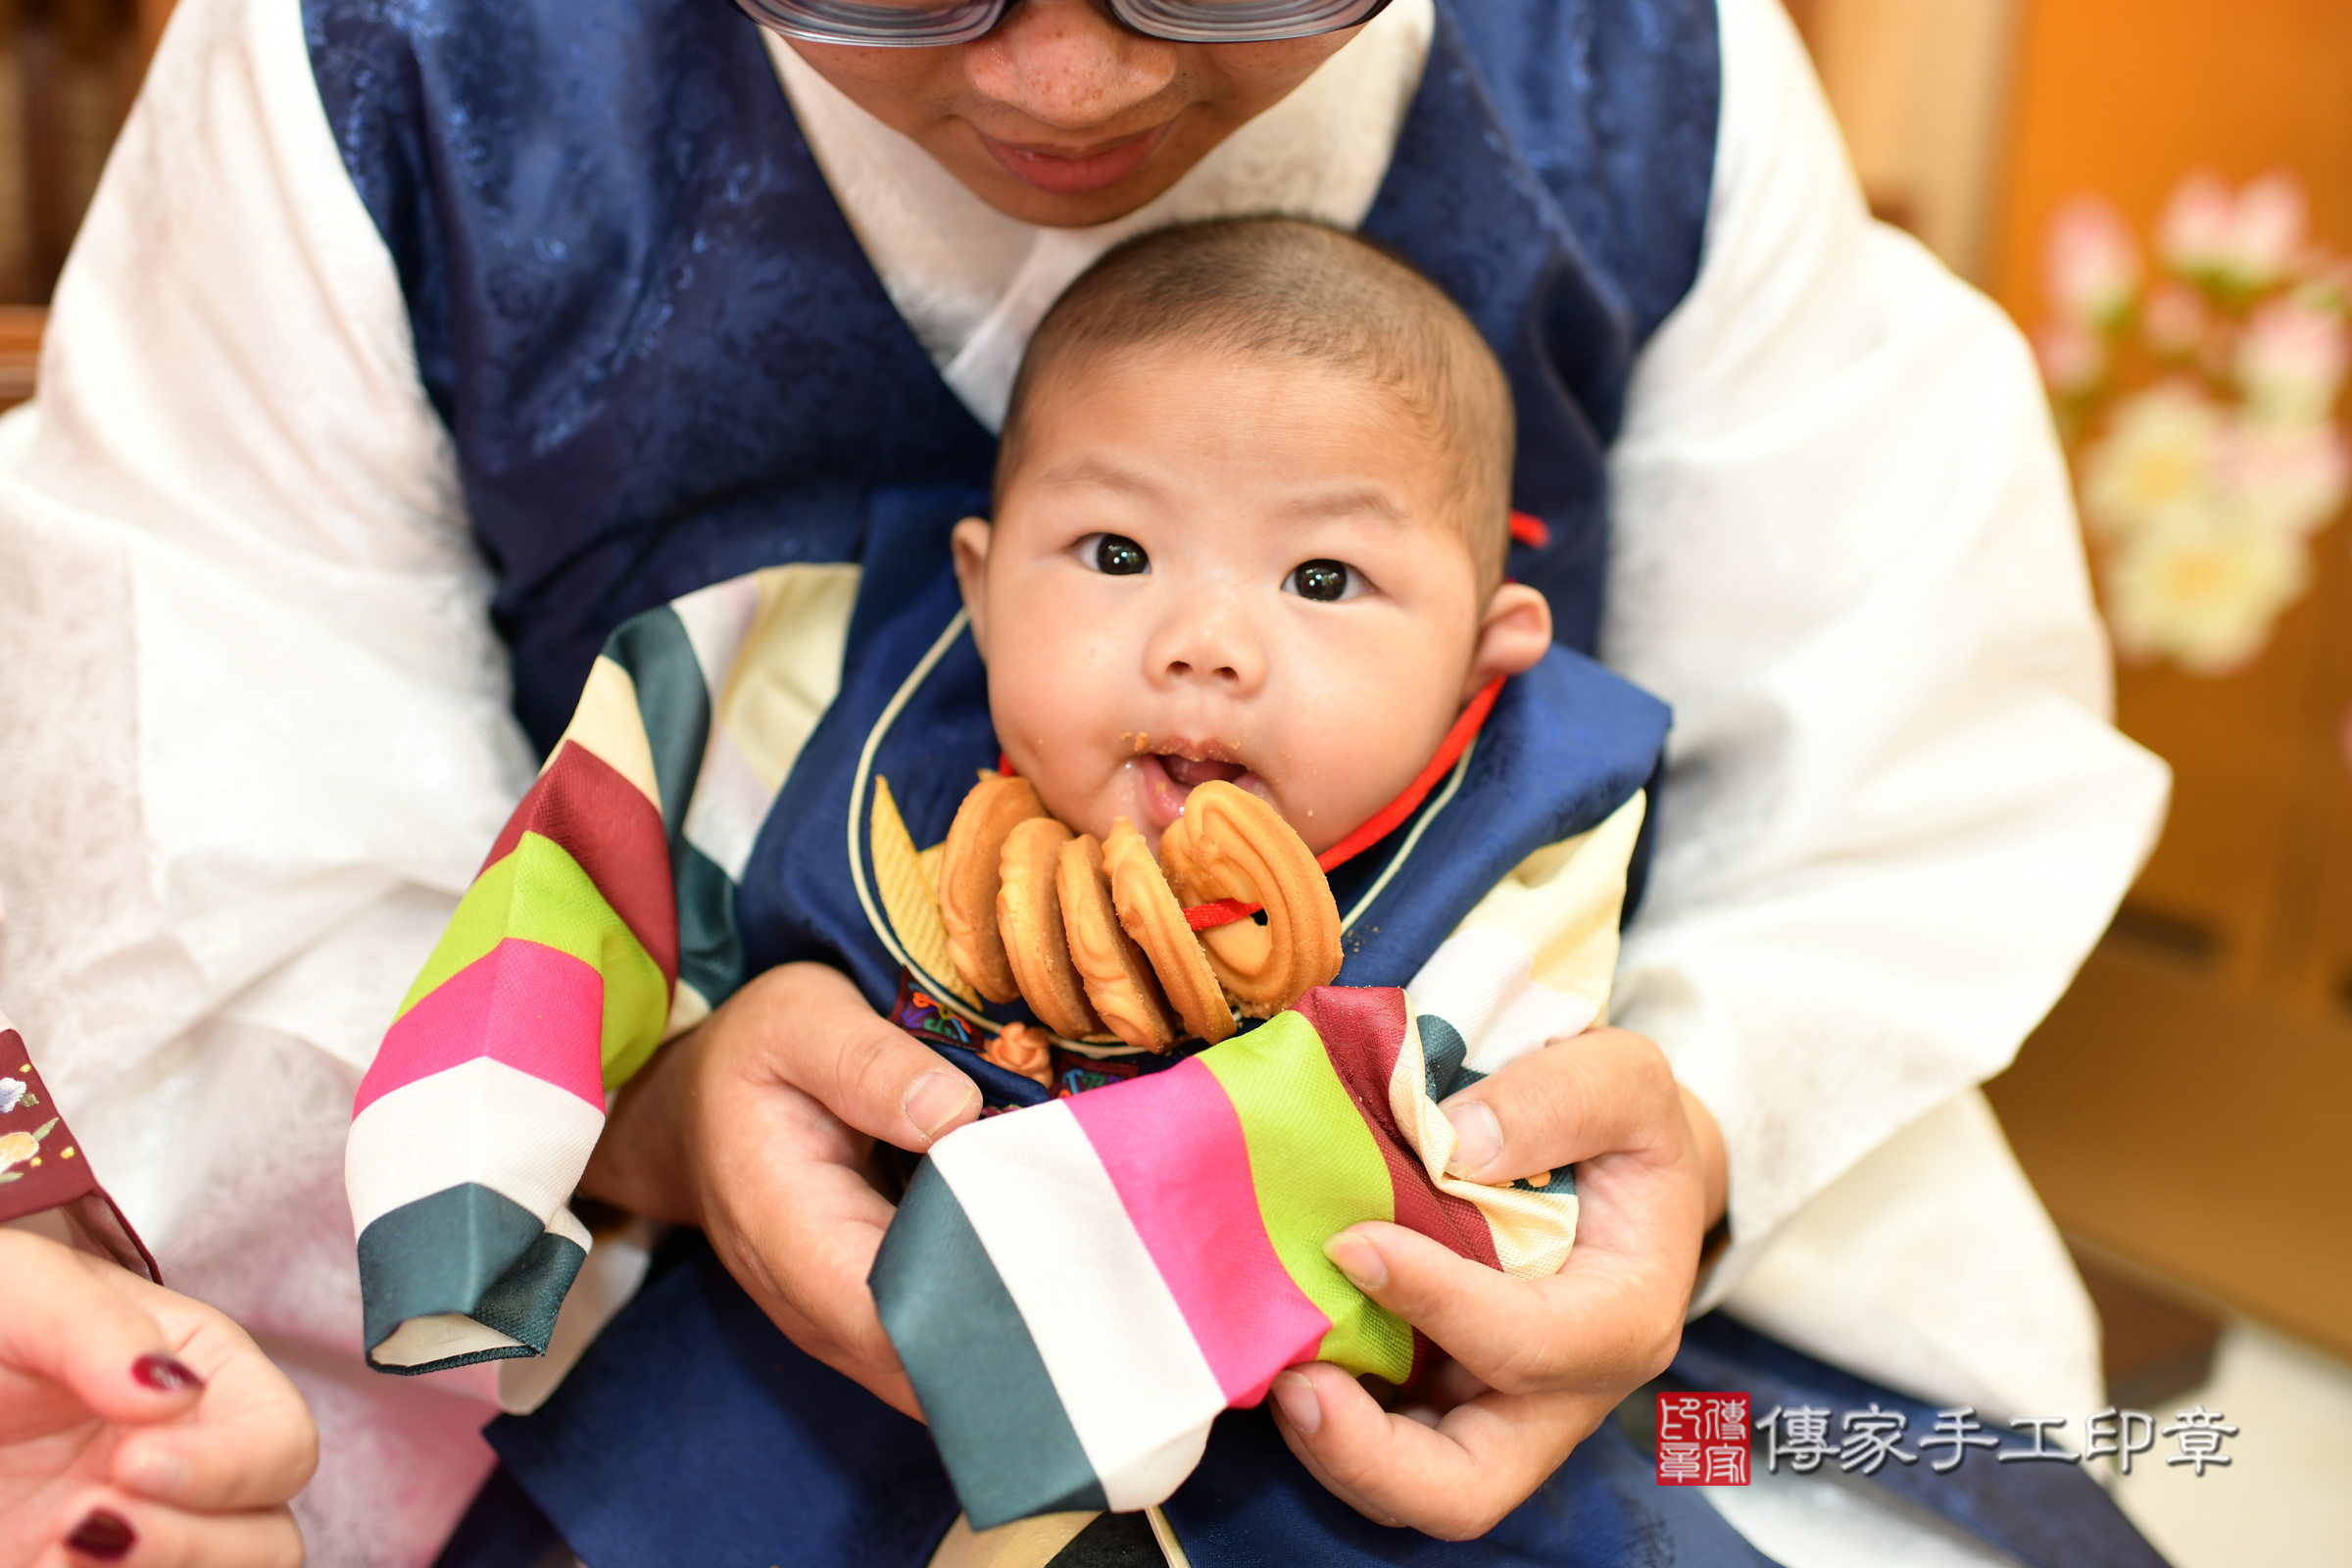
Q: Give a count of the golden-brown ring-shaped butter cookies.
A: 5